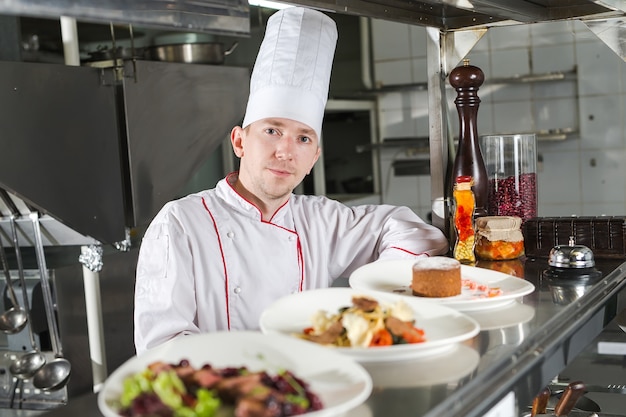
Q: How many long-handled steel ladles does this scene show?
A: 3